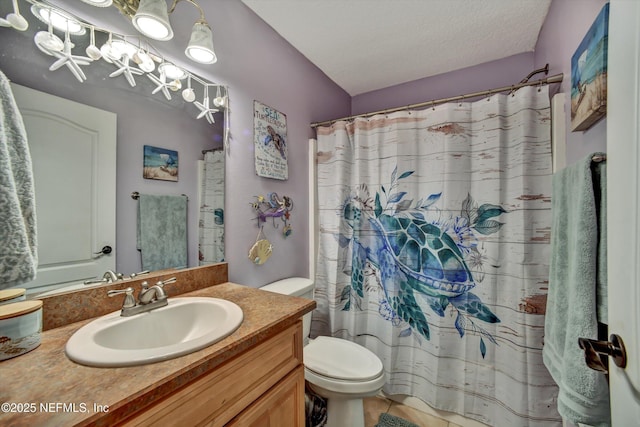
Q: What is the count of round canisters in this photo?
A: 2